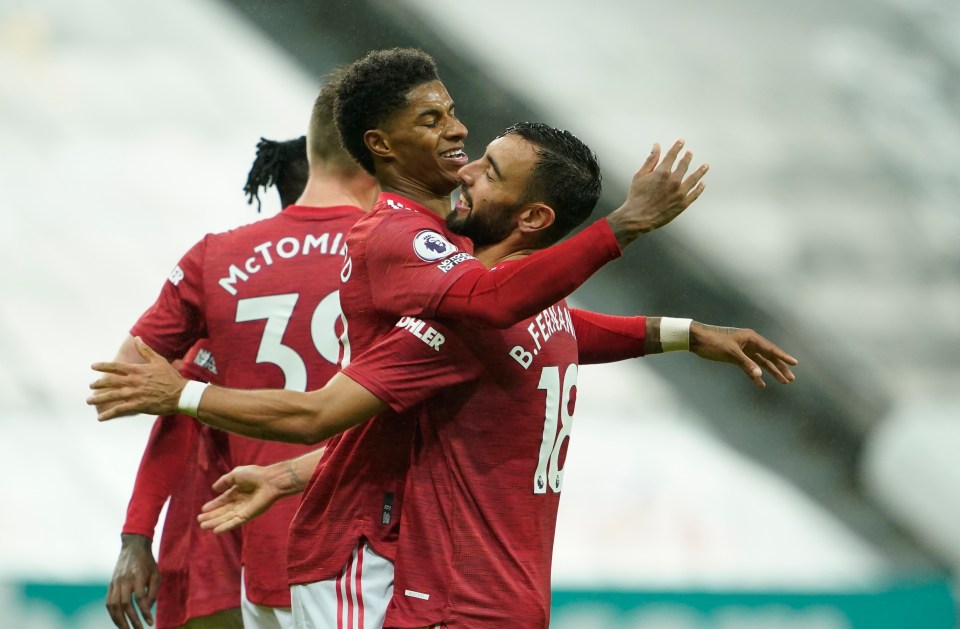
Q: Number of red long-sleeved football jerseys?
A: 2